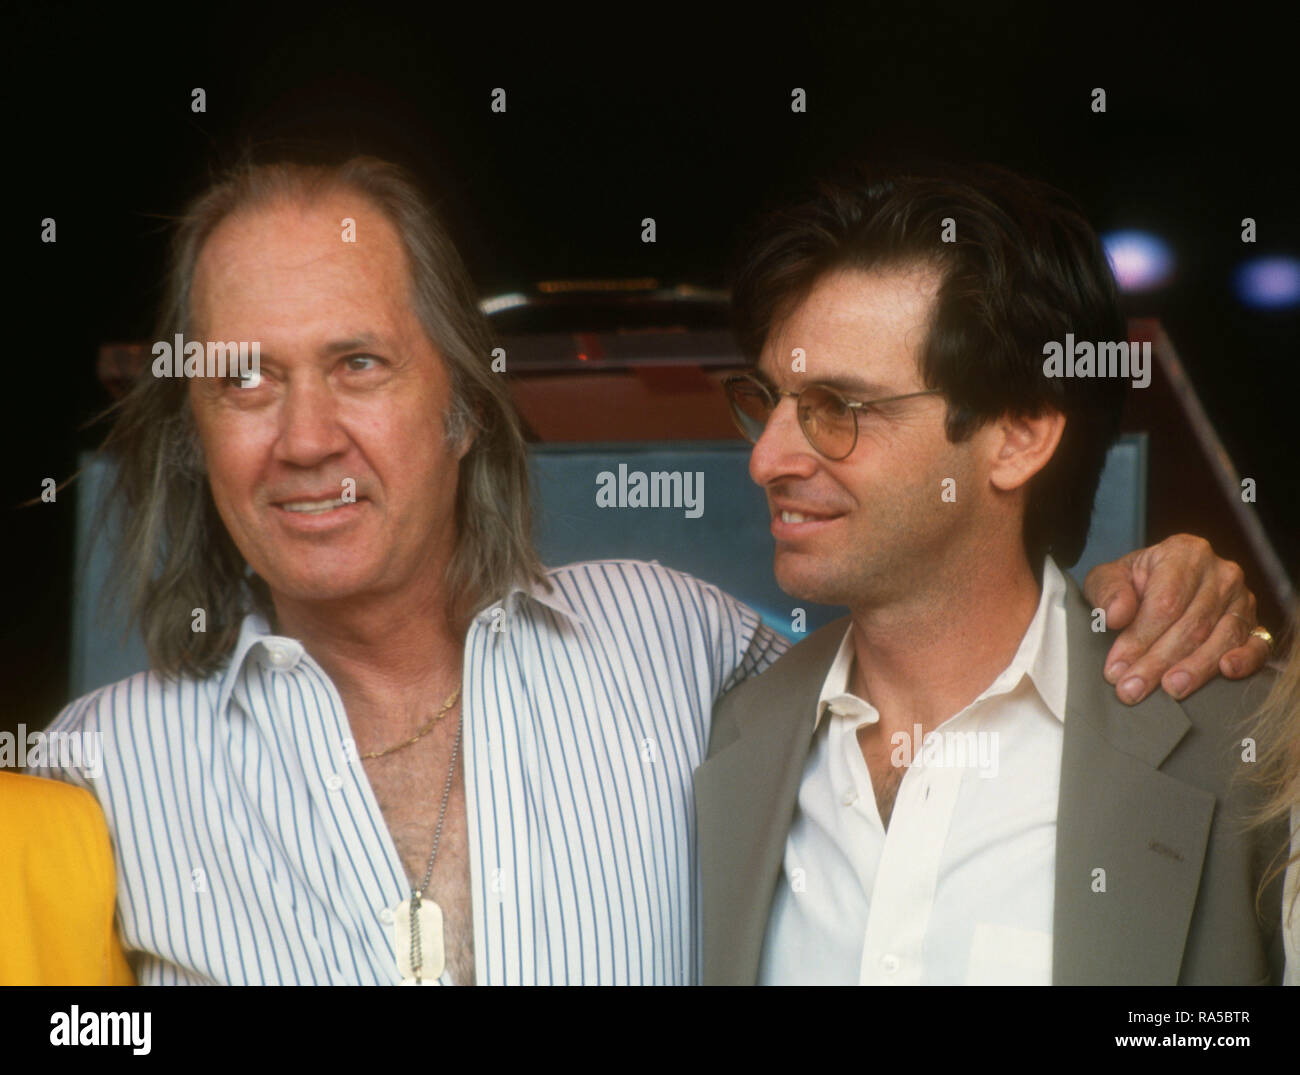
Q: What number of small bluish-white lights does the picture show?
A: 2